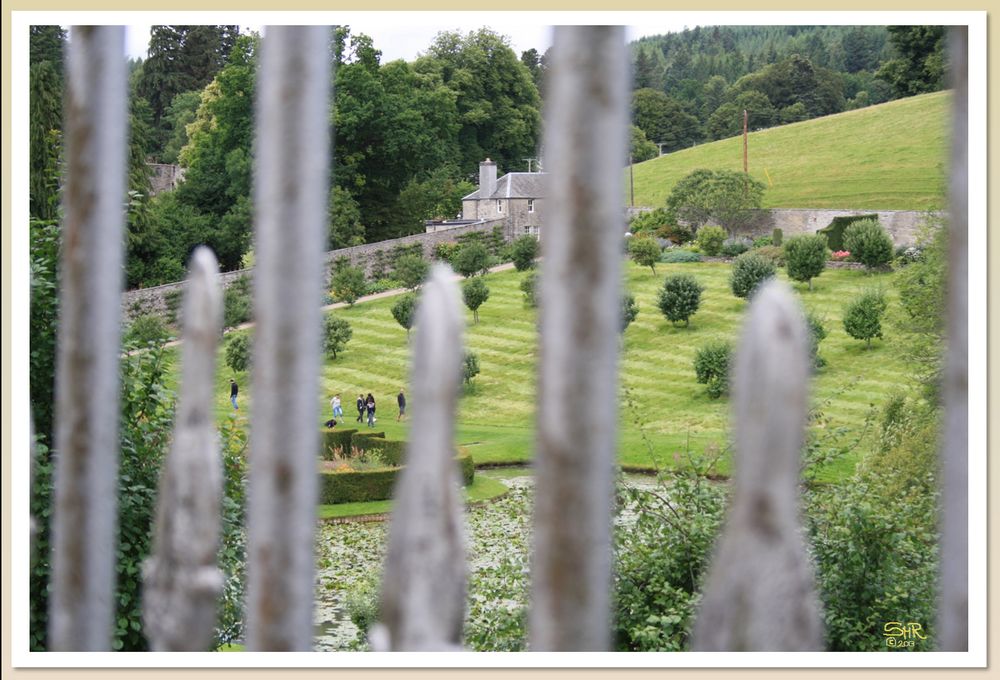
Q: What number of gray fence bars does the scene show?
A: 7